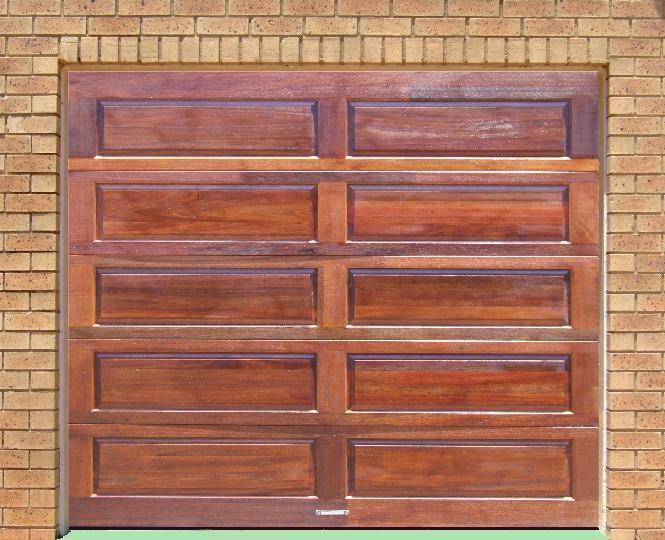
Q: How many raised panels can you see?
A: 10